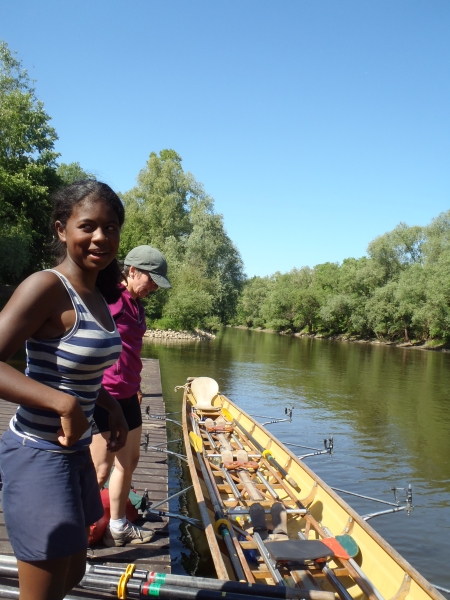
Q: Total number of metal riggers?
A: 6